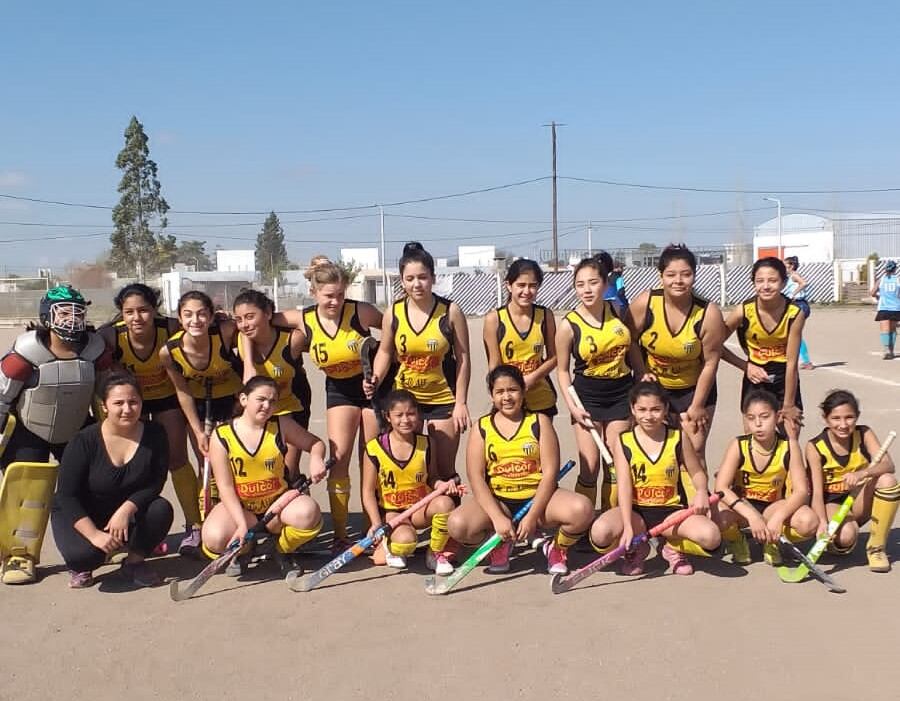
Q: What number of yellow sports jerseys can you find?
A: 15